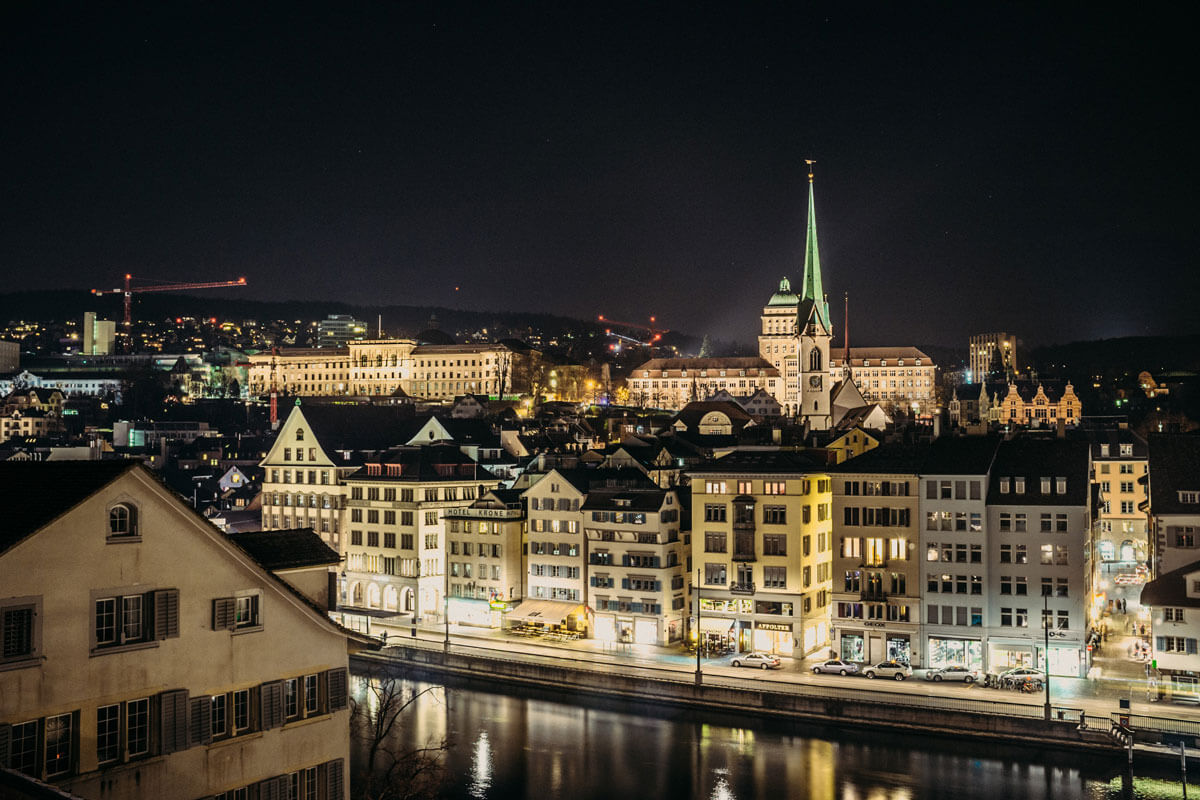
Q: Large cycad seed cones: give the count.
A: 0